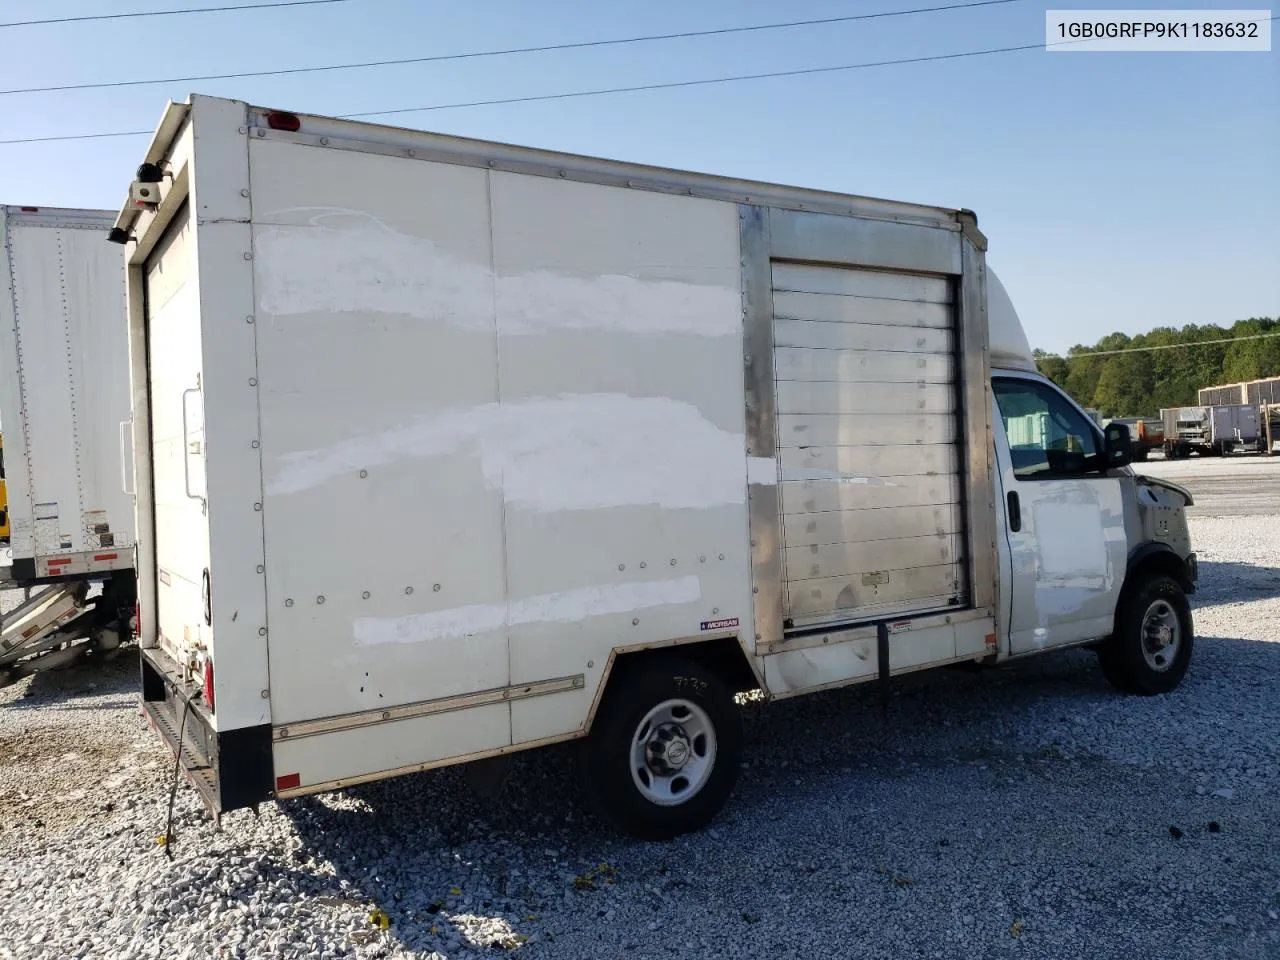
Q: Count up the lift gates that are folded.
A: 1